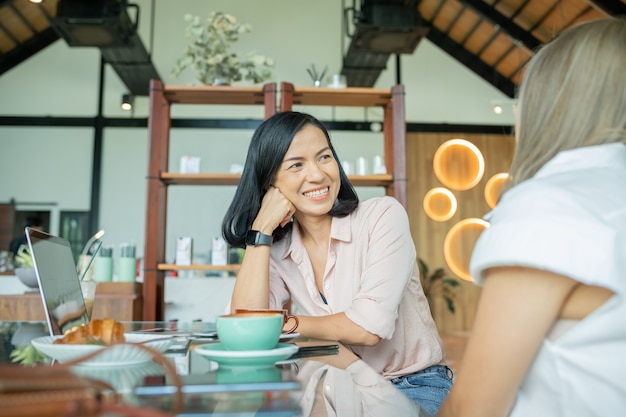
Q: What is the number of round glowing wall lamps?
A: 4